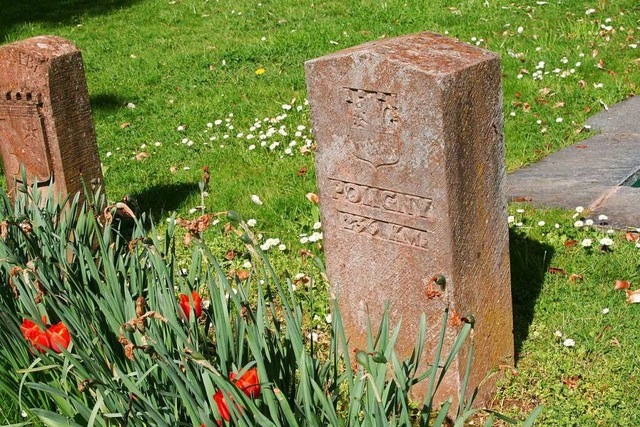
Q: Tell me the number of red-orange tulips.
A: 5